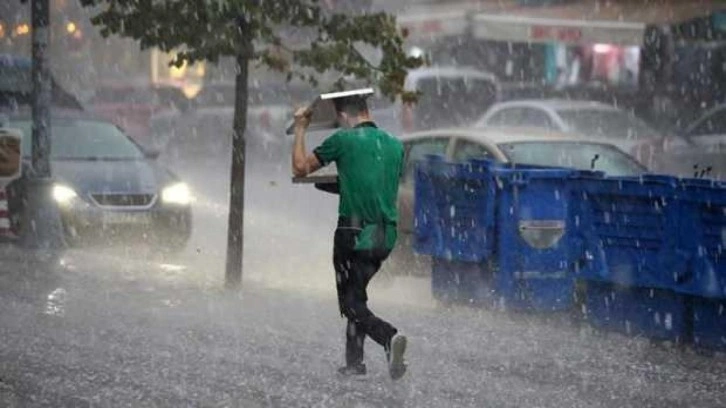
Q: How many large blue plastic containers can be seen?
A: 4